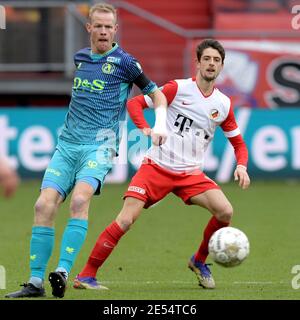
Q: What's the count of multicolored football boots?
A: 2